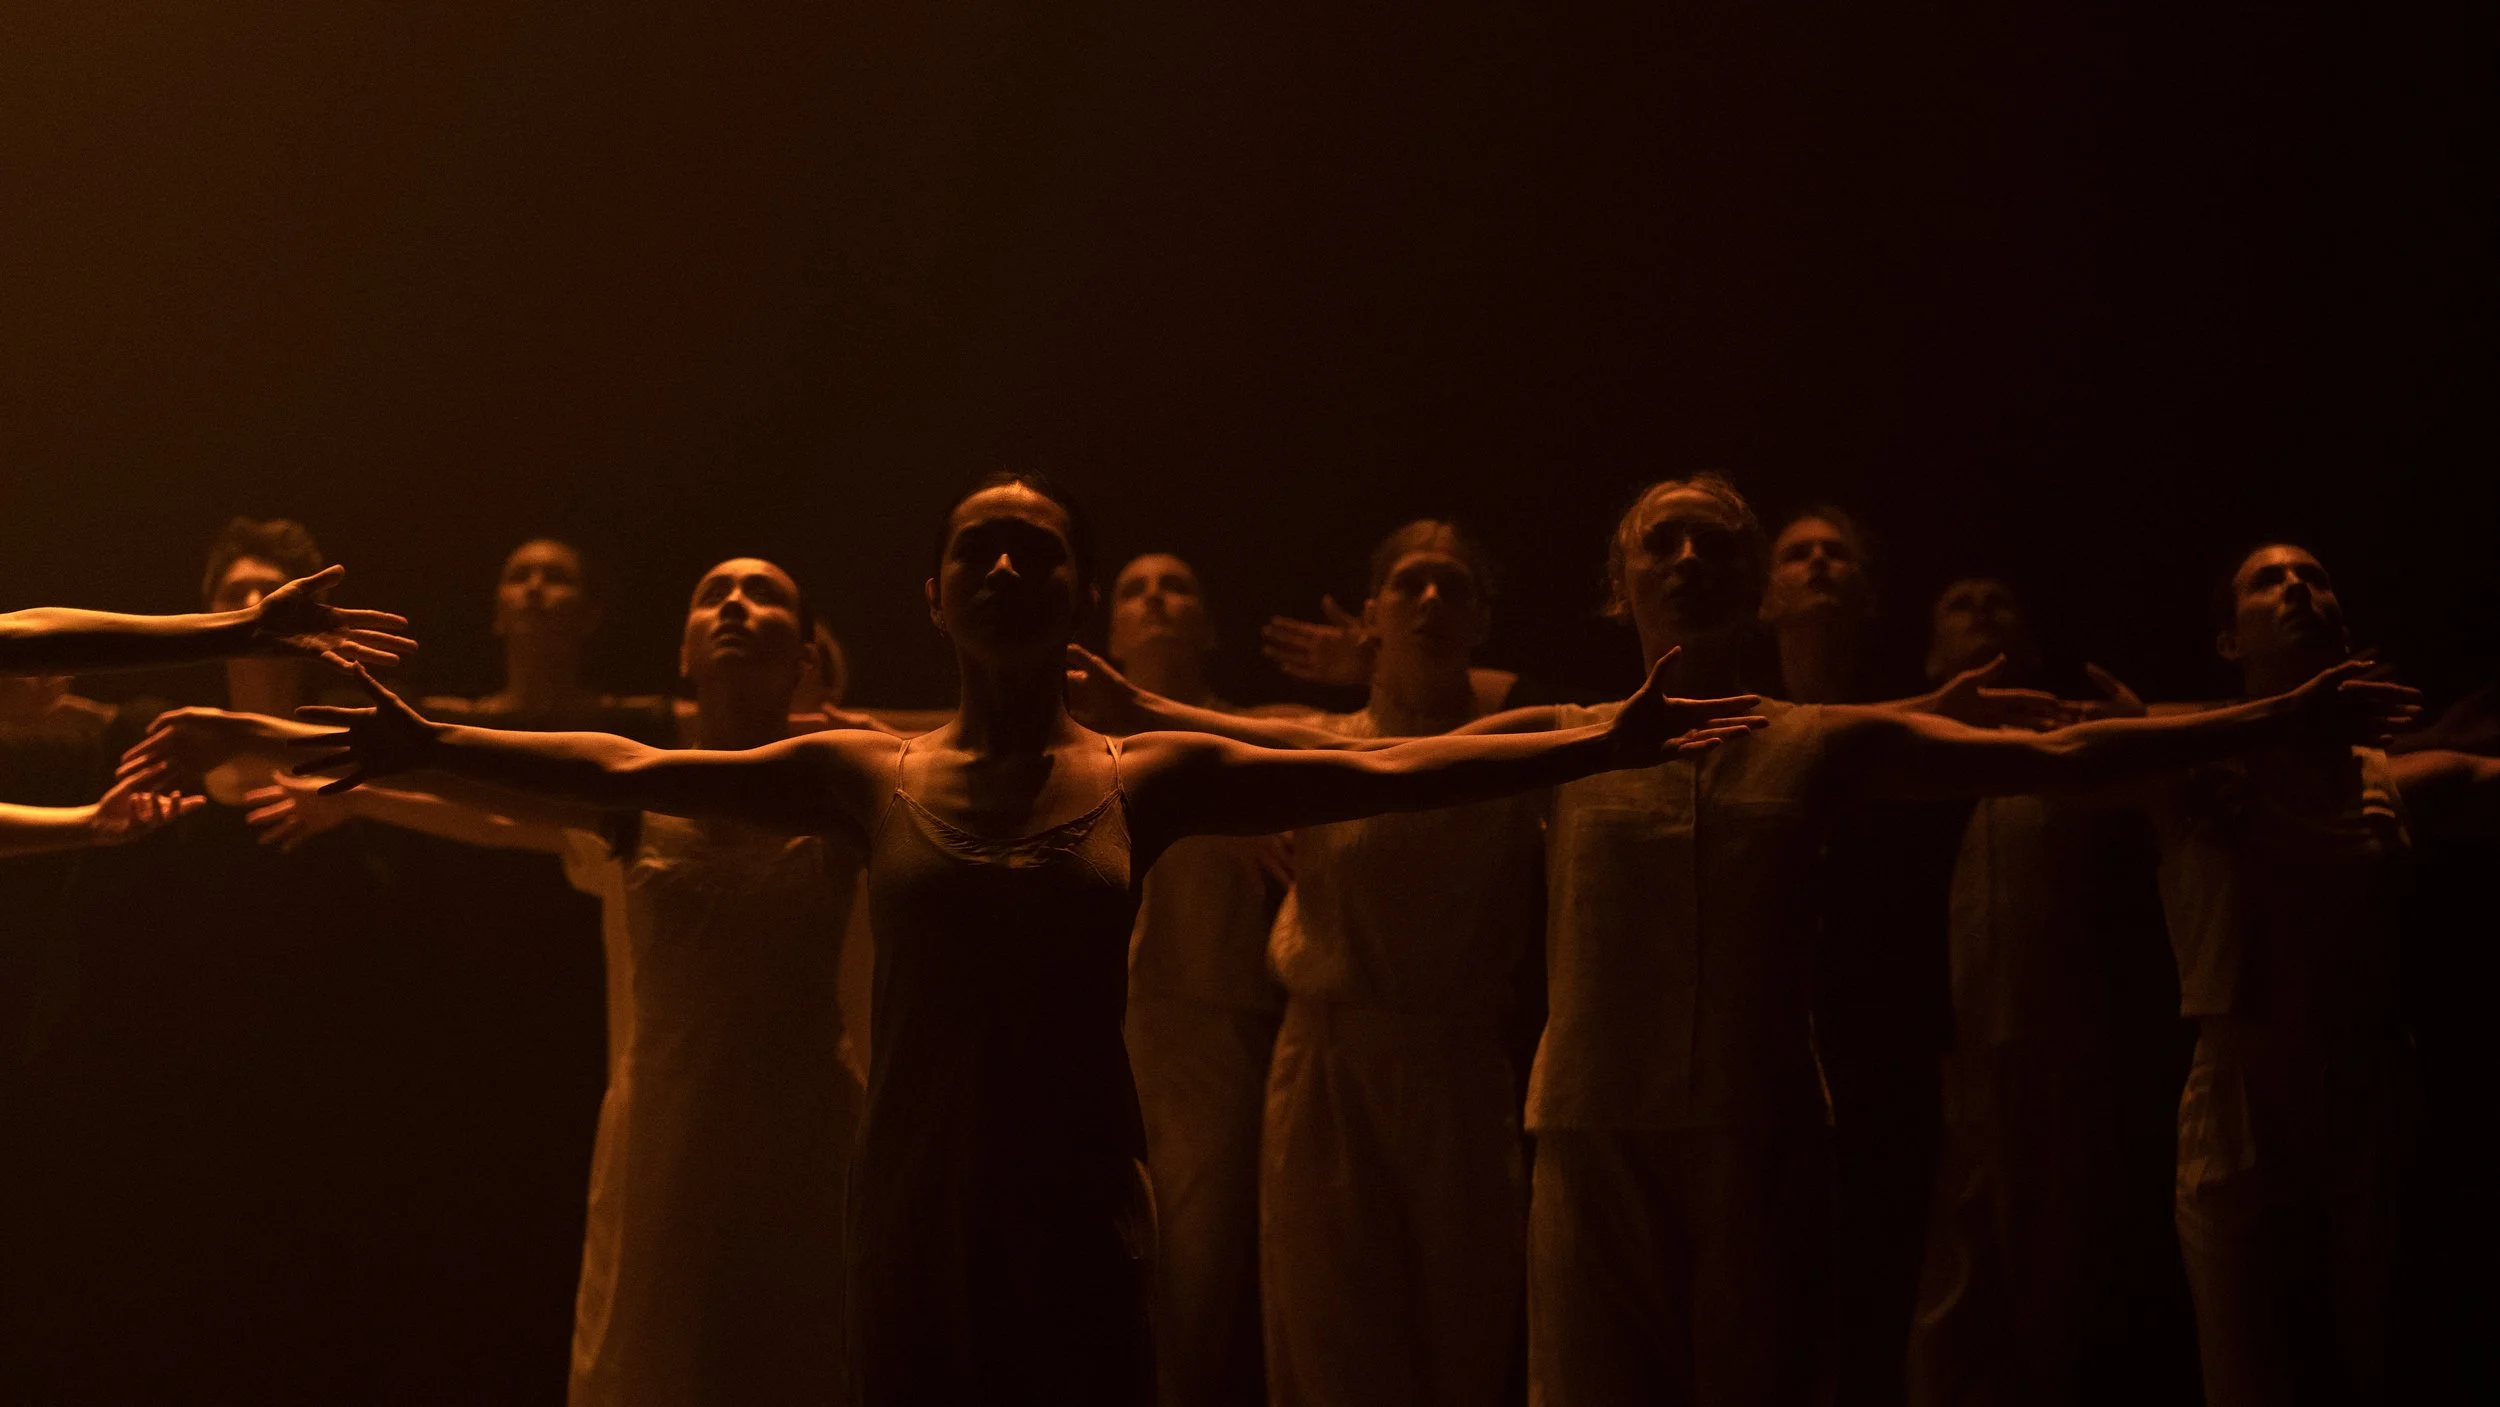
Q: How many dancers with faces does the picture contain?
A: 10